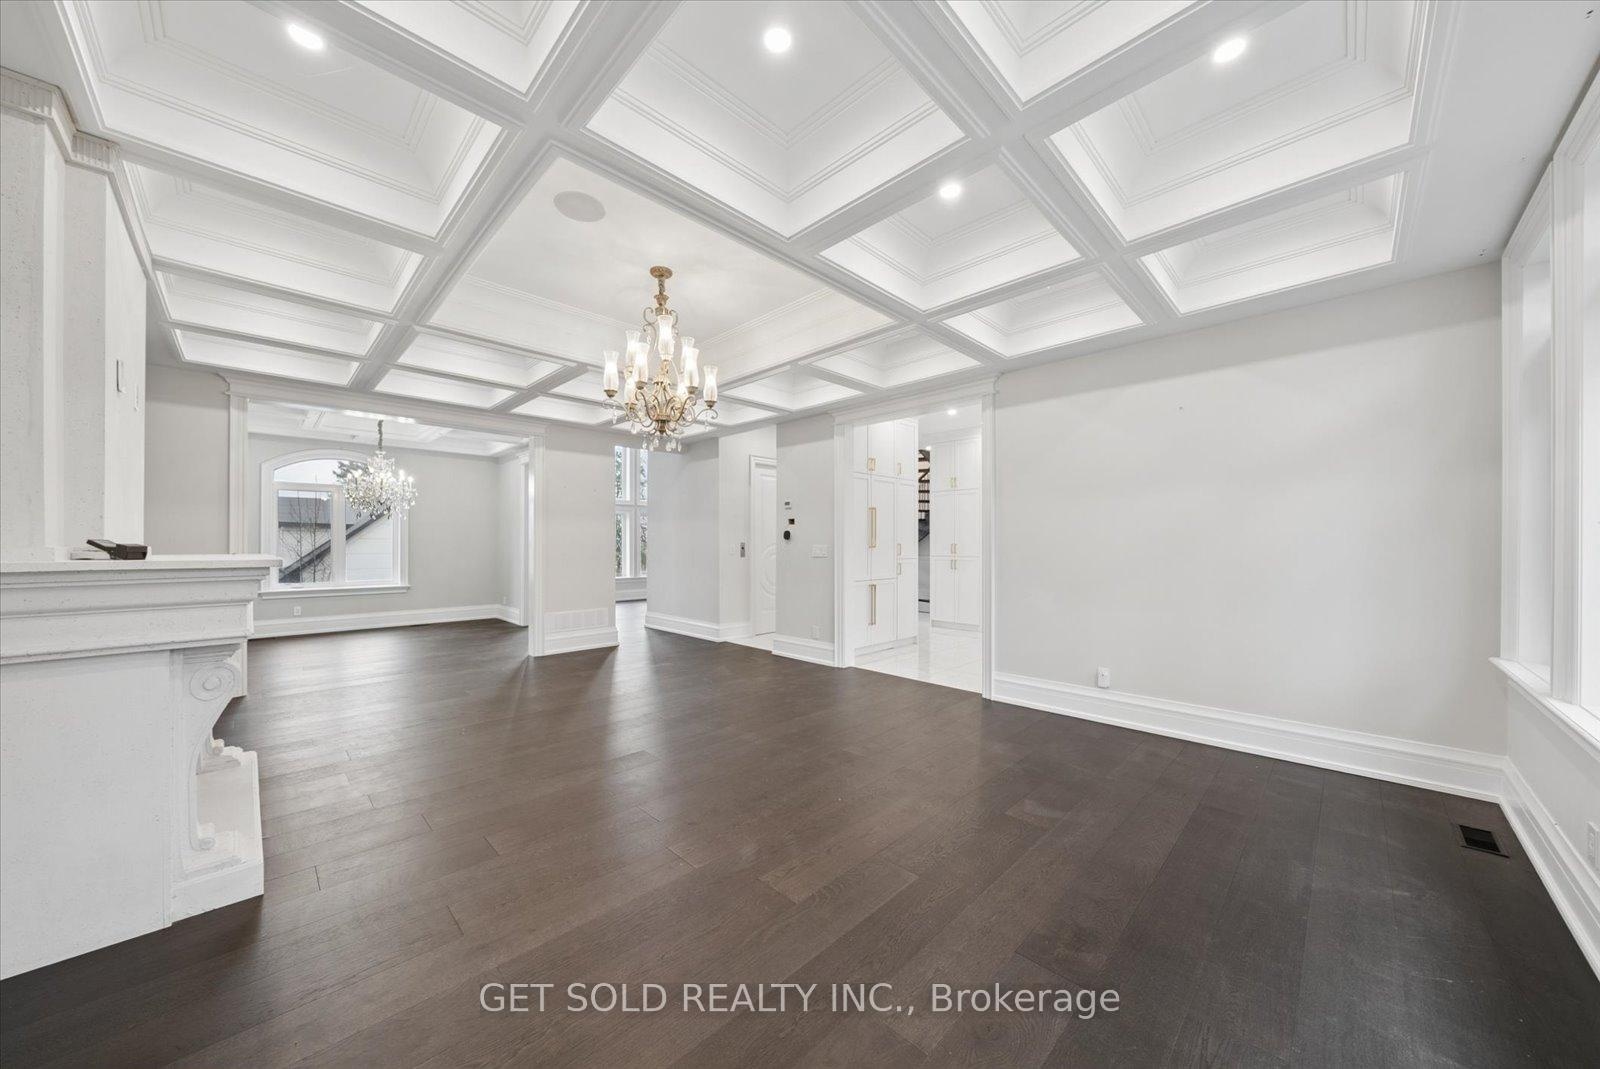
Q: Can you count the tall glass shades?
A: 9